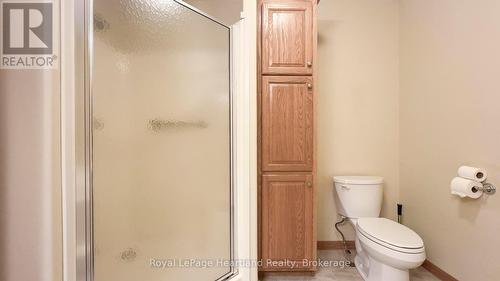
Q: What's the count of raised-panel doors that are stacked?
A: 3